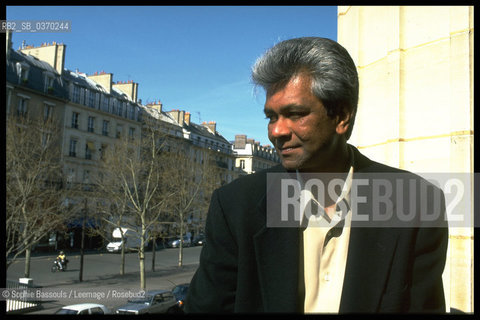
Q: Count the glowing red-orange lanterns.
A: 0